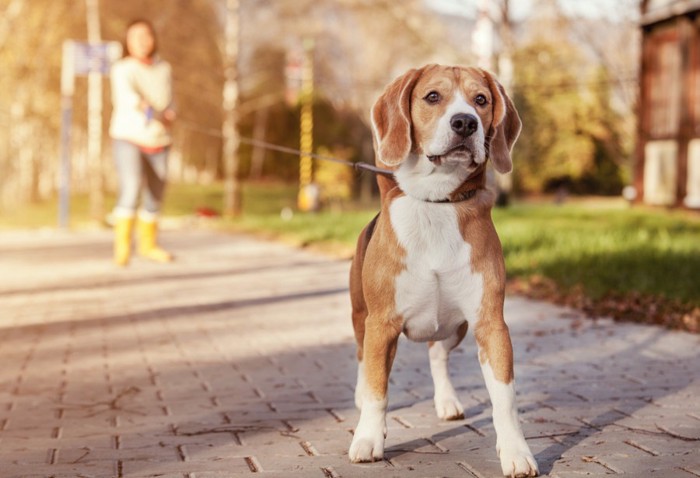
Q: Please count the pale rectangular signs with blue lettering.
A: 1